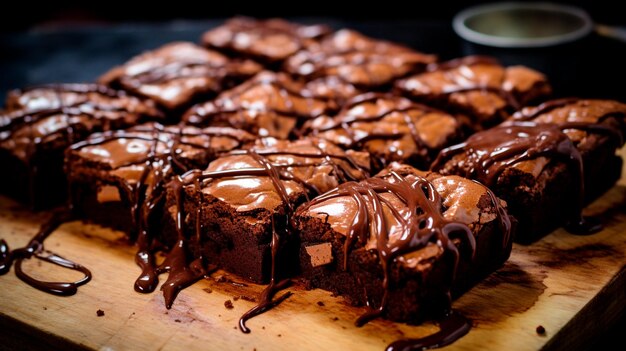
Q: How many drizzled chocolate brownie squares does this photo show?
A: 11